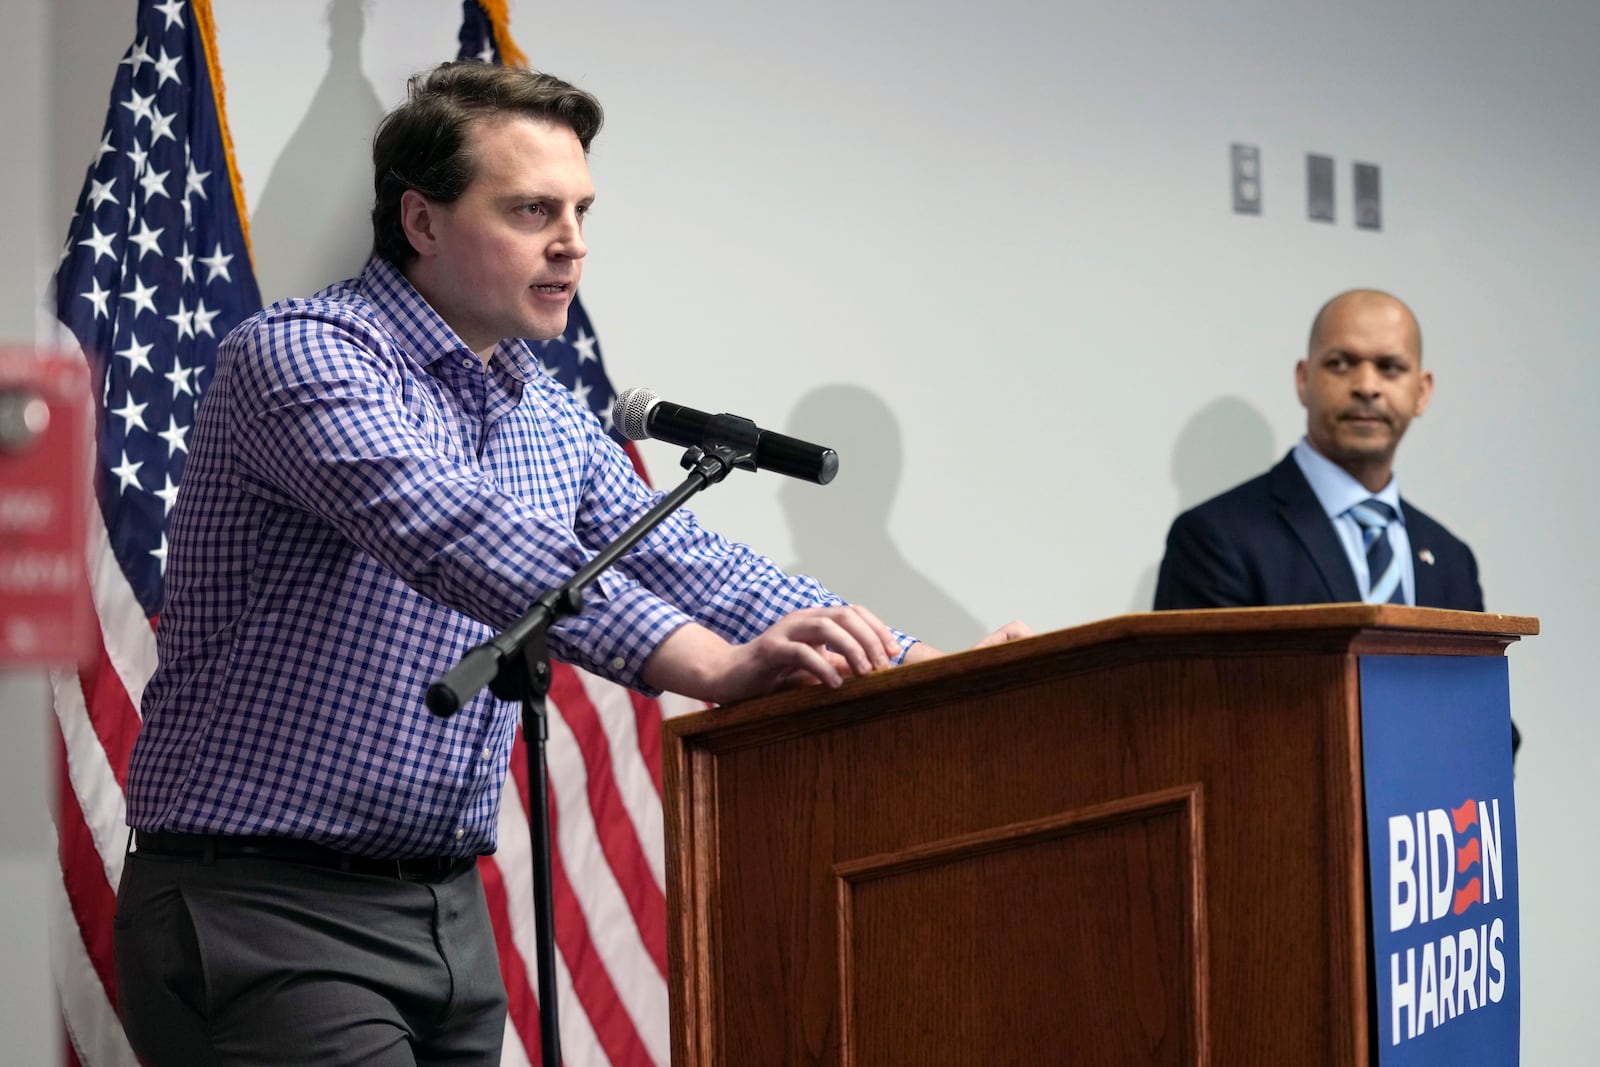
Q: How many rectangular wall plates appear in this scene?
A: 3